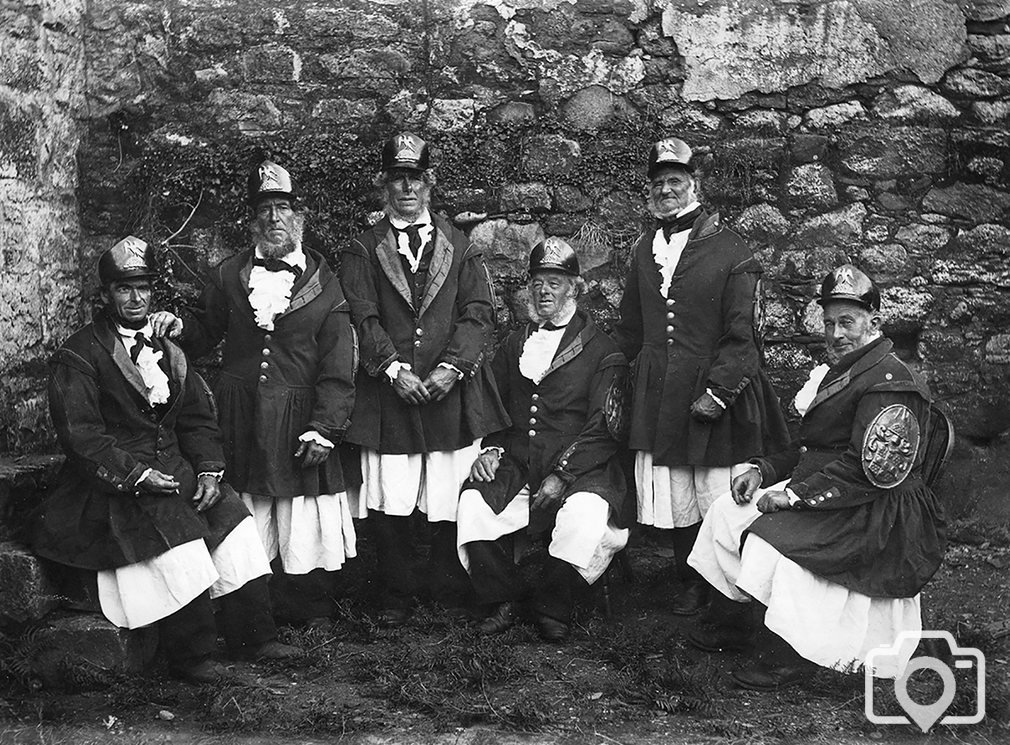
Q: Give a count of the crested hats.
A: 6